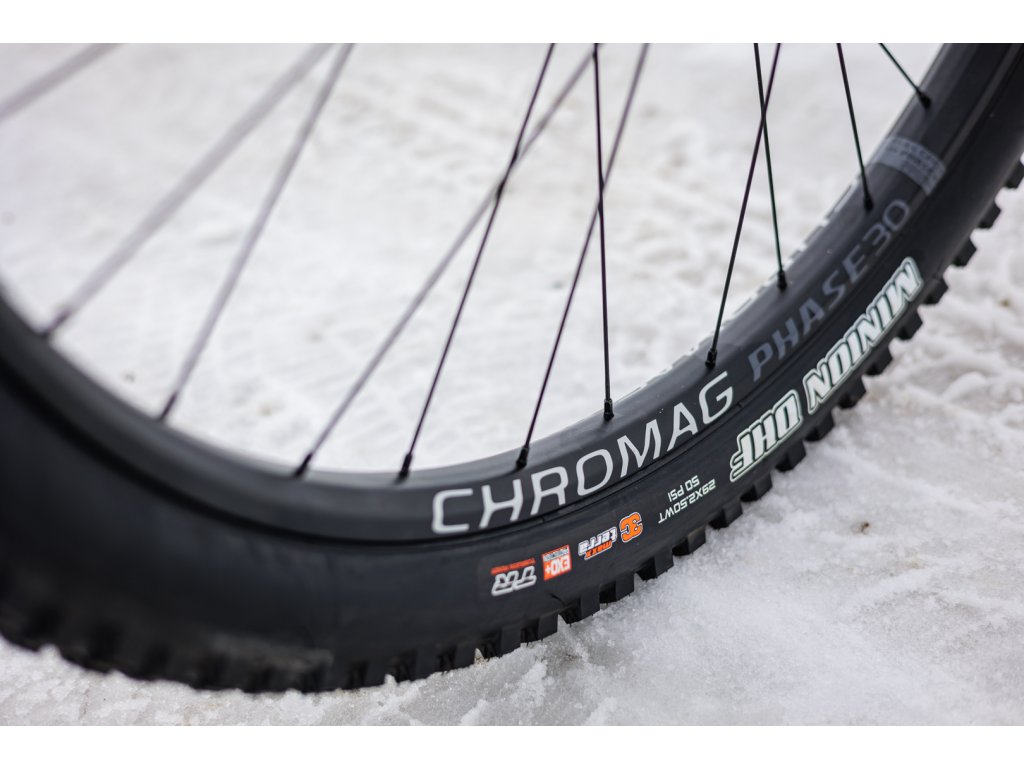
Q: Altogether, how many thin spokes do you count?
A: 11